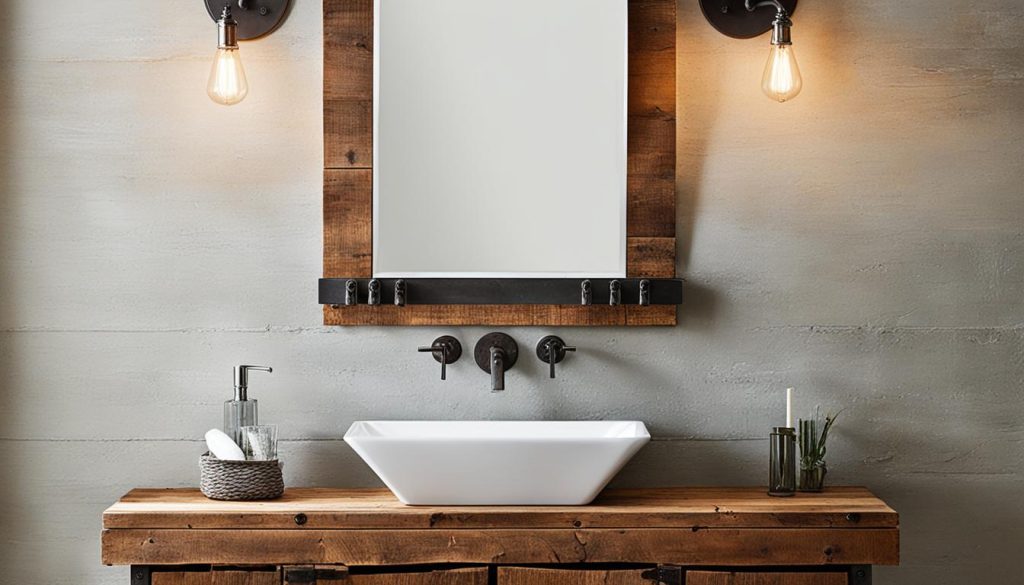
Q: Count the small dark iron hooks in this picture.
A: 6